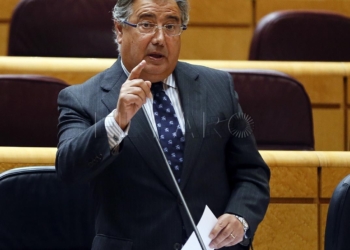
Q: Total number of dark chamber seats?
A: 6